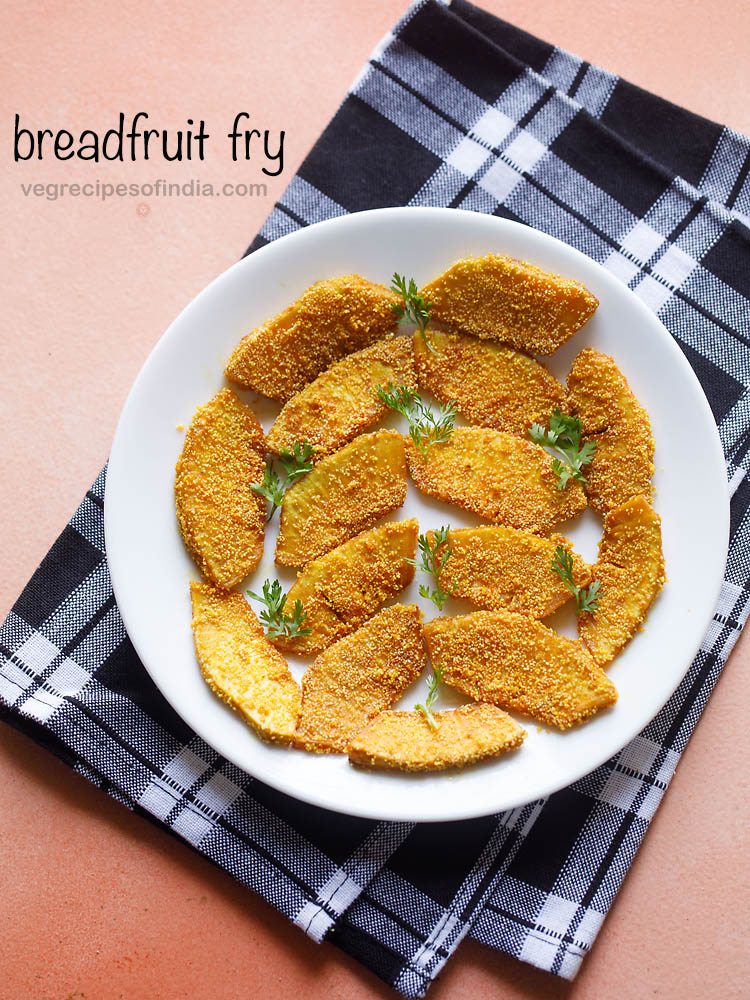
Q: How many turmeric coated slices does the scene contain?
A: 15